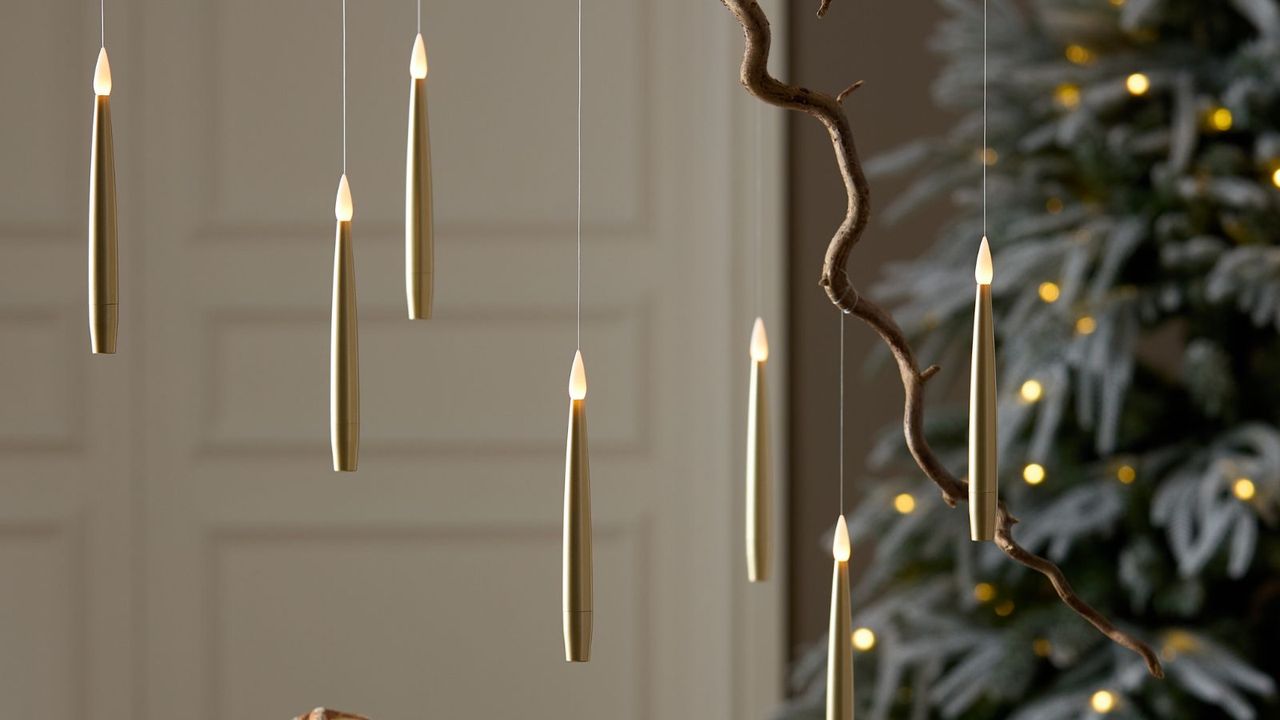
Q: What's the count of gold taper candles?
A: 7